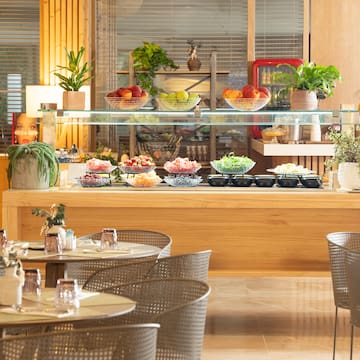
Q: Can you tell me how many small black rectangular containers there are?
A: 5